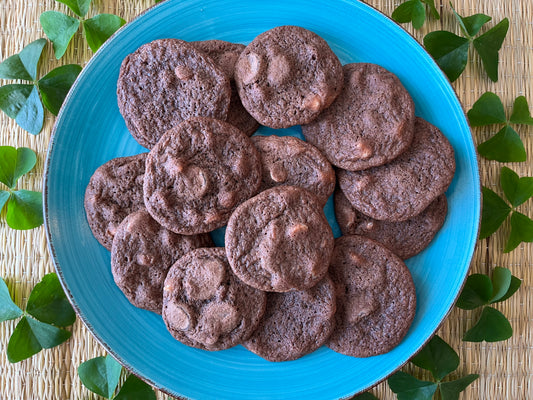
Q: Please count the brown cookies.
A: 14